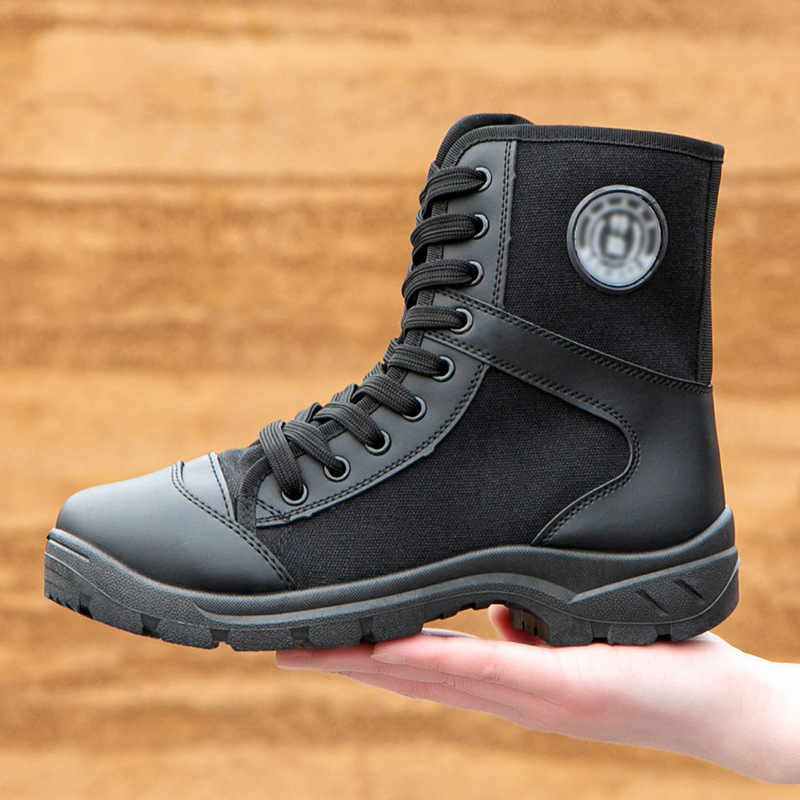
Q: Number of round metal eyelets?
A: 9